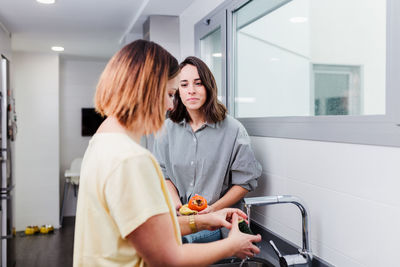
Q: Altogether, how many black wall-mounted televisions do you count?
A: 1